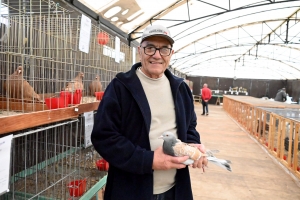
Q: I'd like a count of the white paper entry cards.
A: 5